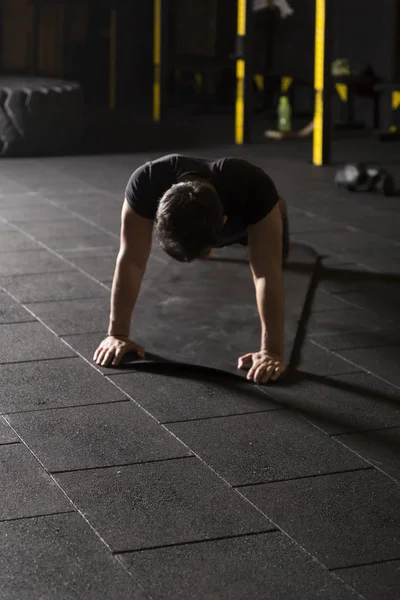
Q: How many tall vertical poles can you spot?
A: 4